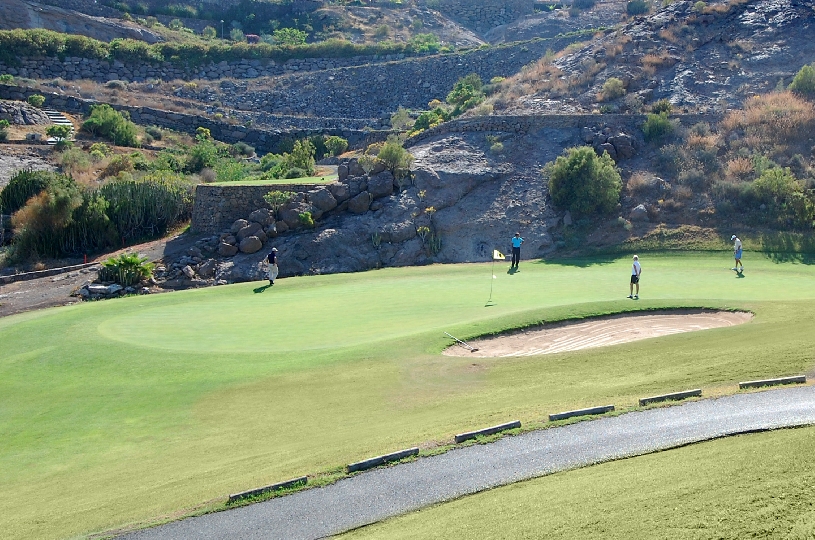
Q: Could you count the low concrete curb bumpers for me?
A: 6